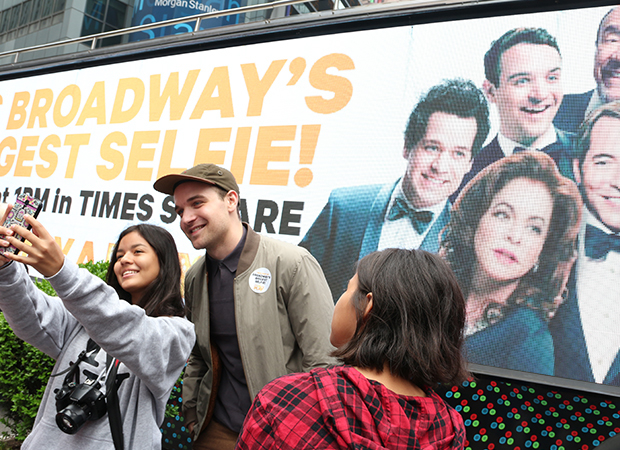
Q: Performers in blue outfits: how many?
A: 5